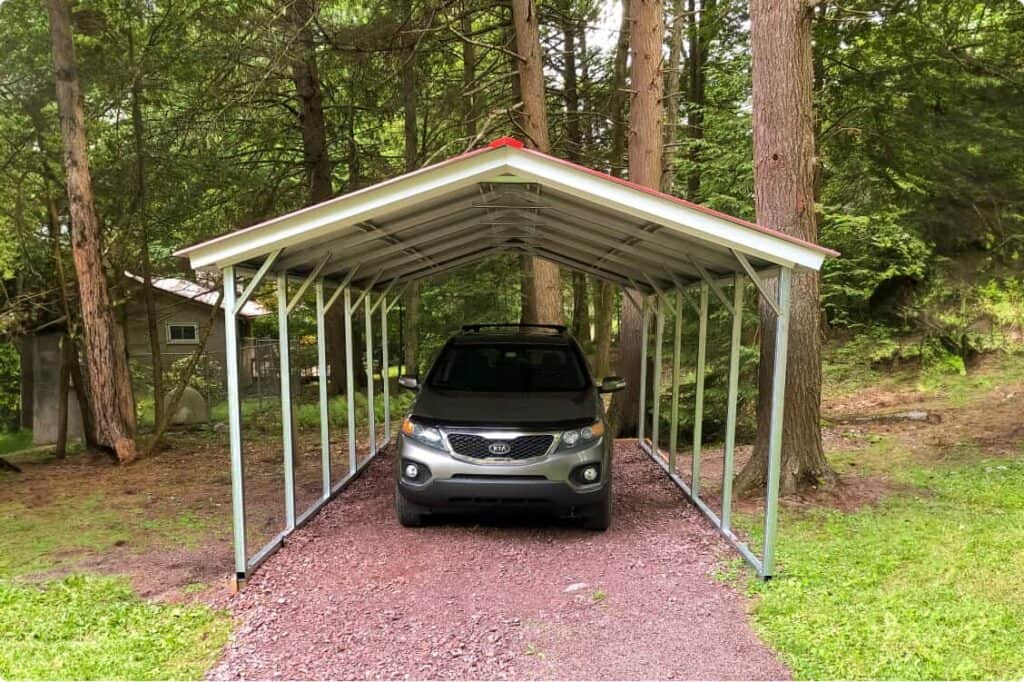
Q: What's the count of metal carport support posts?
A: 12